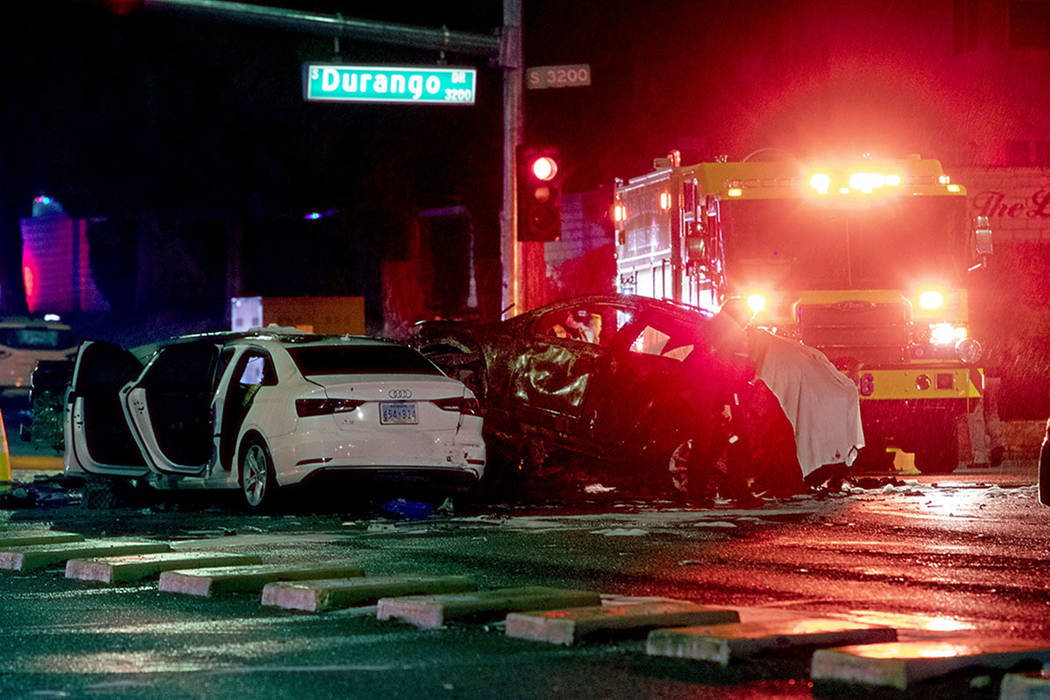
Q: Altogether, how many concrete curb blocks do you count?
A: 10